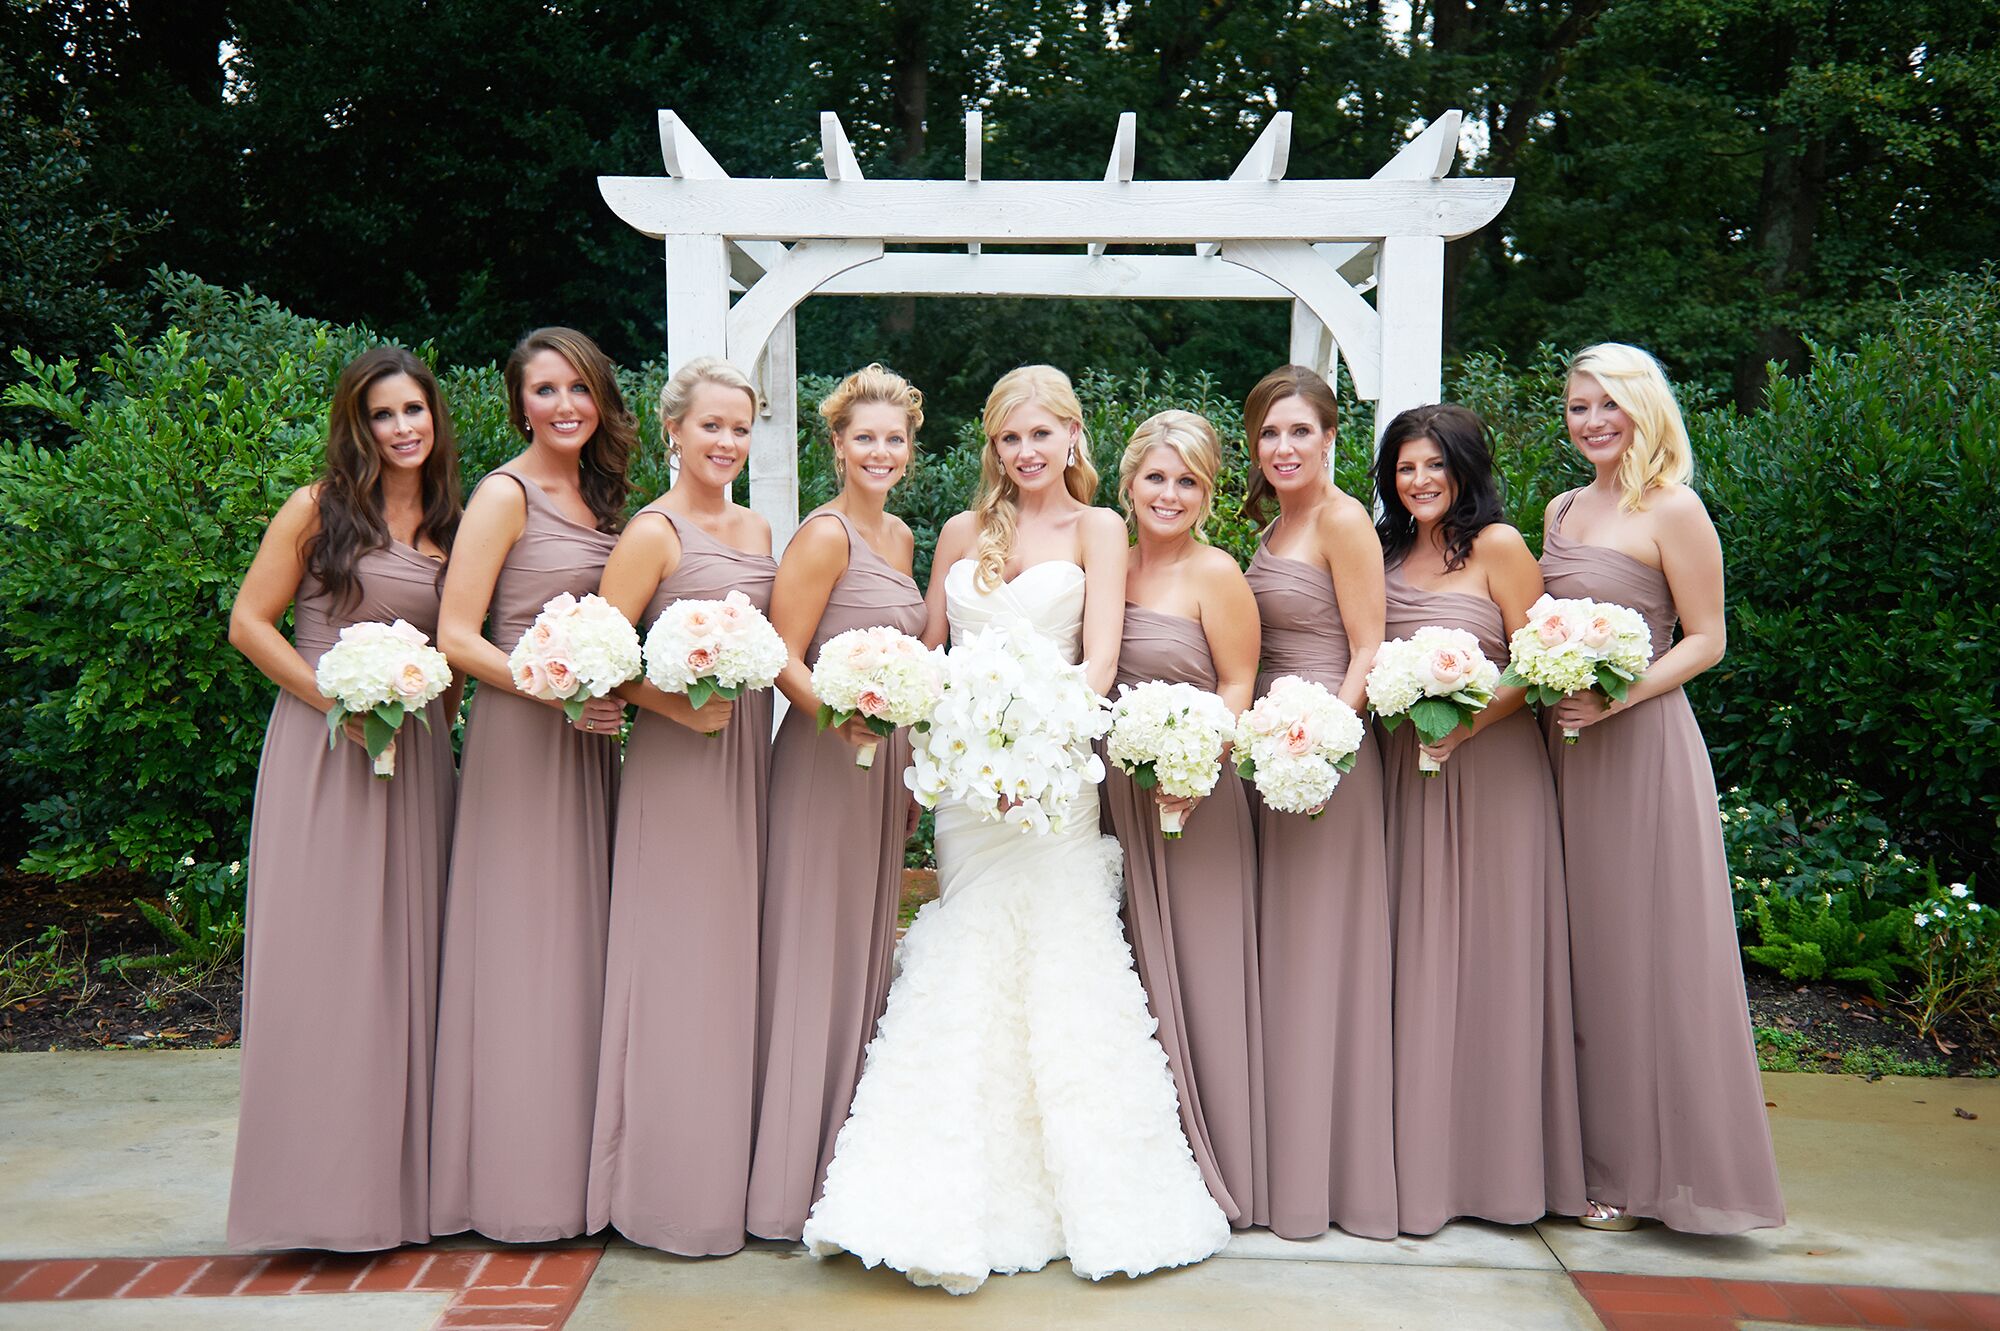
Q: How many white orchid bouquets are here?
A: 1